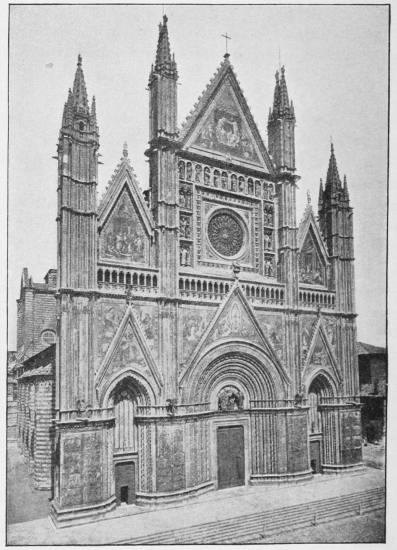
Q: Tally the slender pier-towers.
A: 4